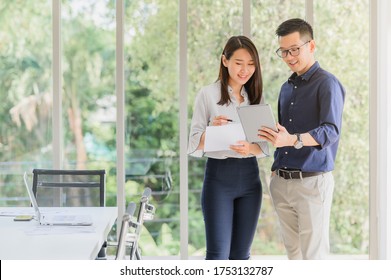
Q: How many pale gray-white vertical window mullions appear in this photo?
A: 6